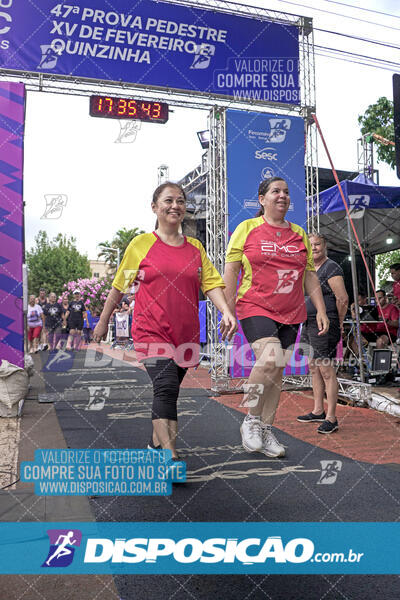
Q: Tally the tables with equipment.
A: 1